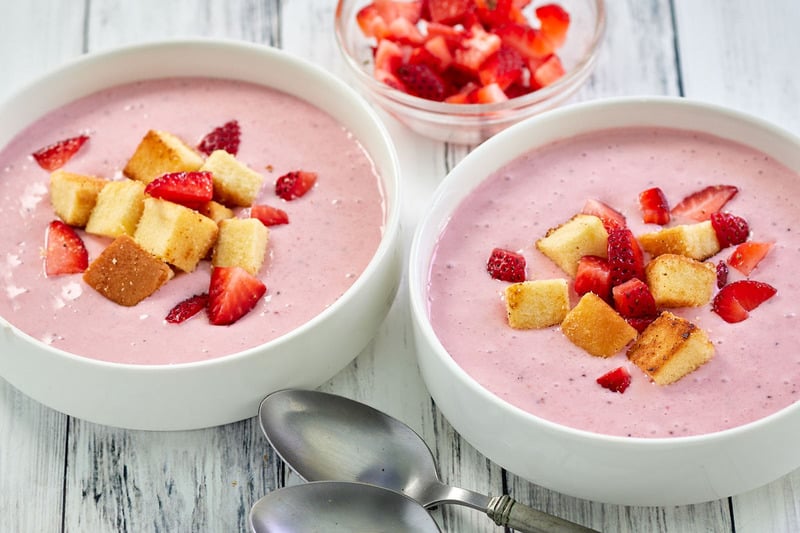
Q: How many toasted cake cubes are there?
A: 14